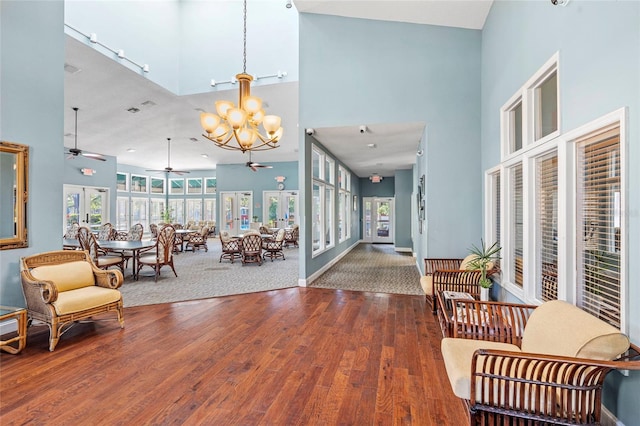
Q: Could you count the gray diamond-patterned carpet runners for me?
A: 1